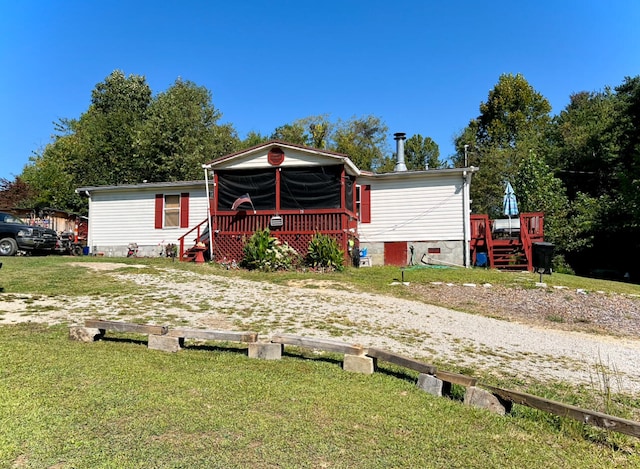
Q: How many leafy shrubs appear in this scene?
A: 2